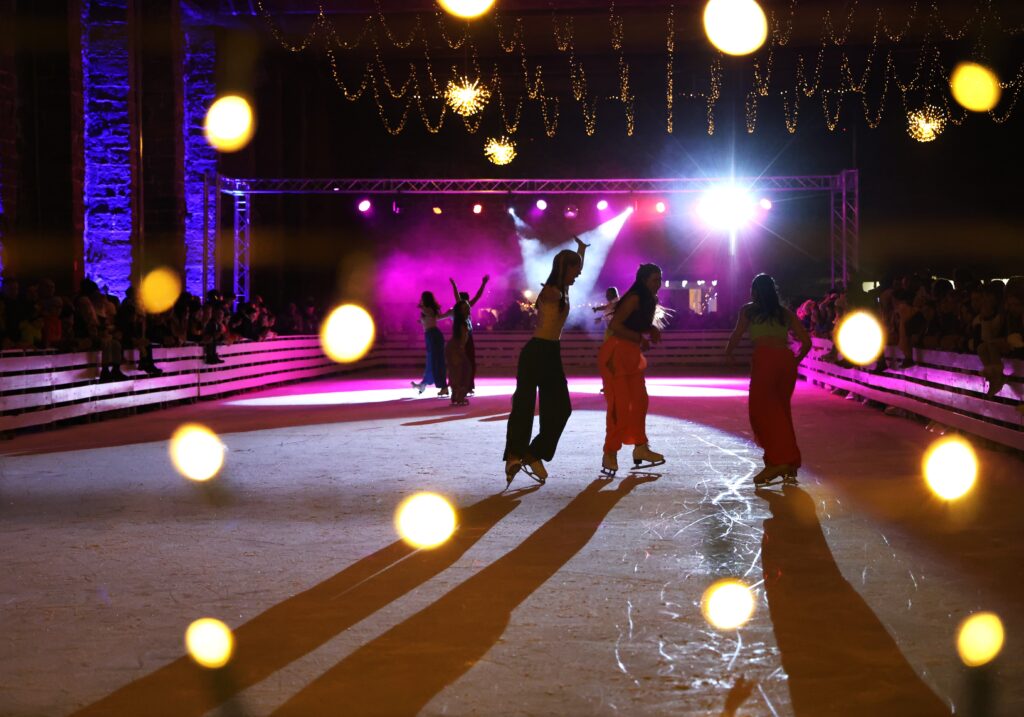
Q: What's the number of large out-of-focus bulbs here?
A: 13